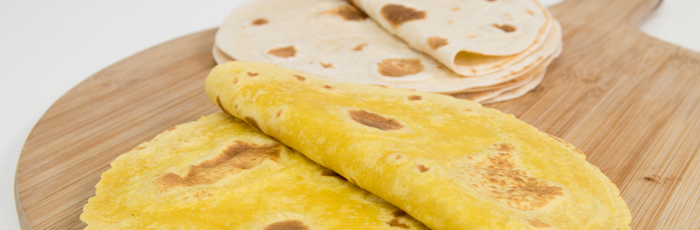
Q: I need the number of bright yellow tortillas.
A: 2